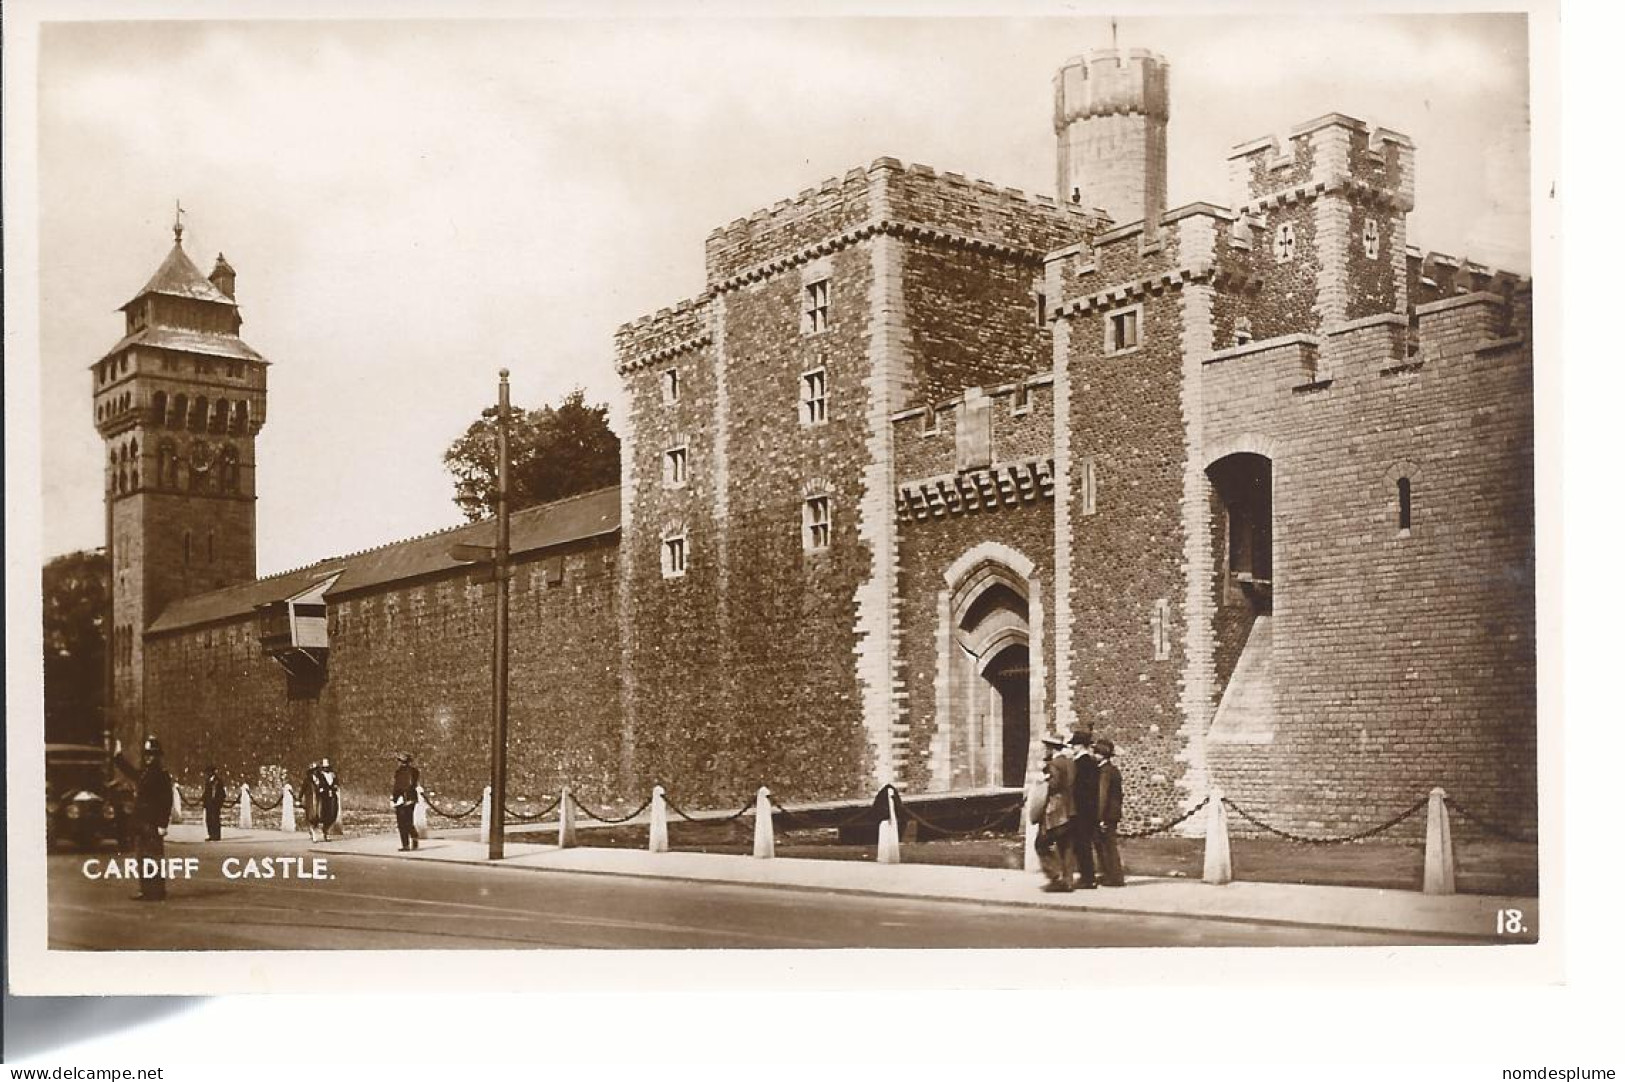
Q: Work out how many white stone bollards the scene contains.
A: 13